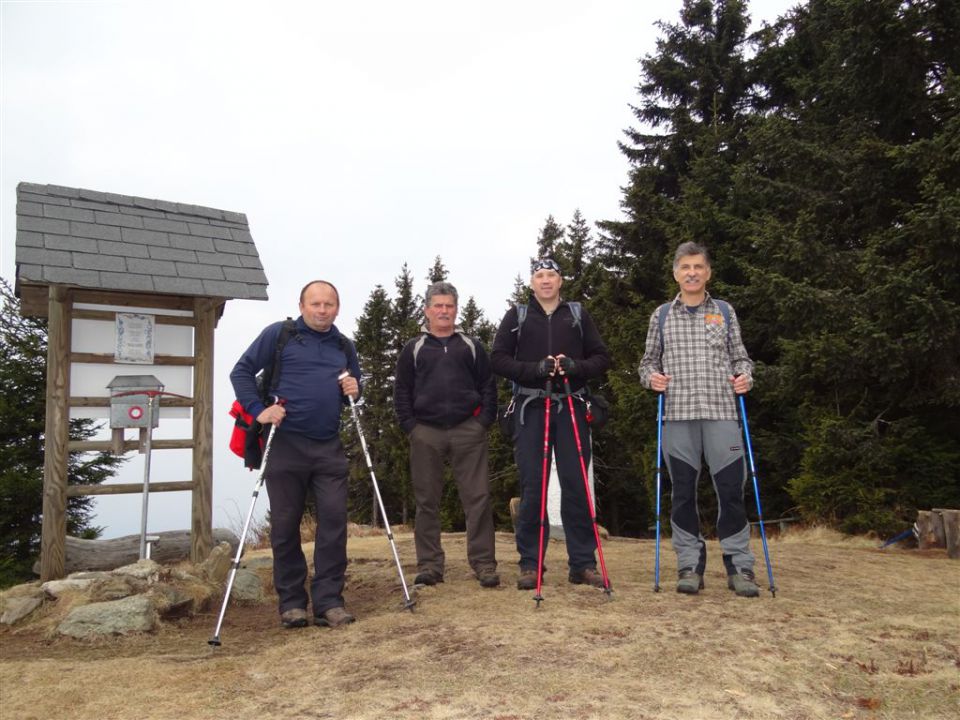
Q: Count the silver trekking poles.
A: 2